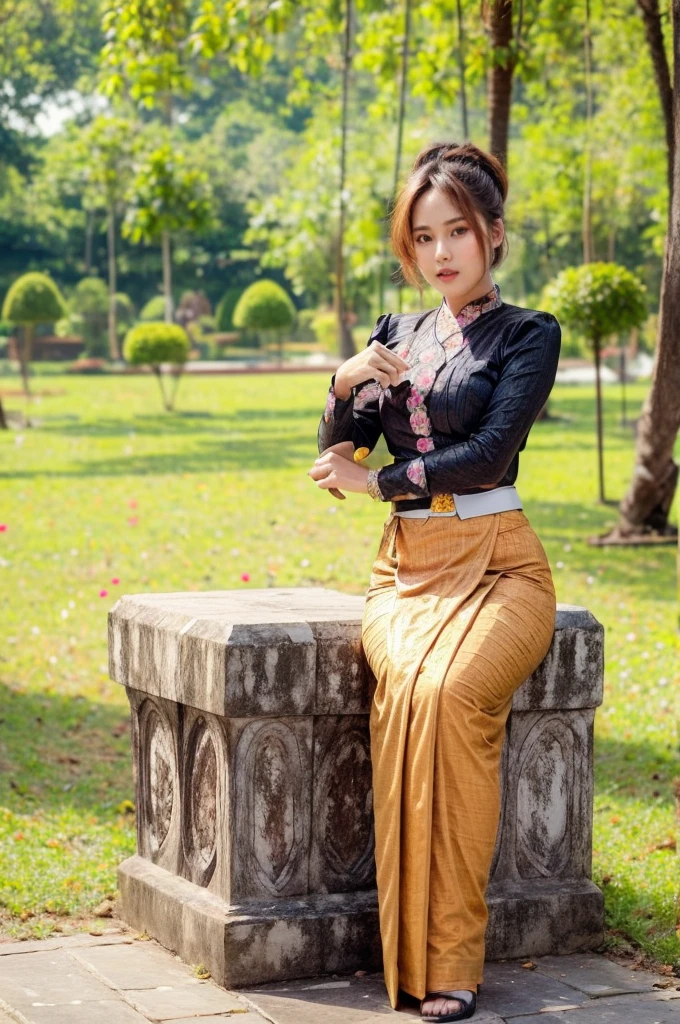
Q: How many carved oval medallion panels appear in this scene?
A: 5